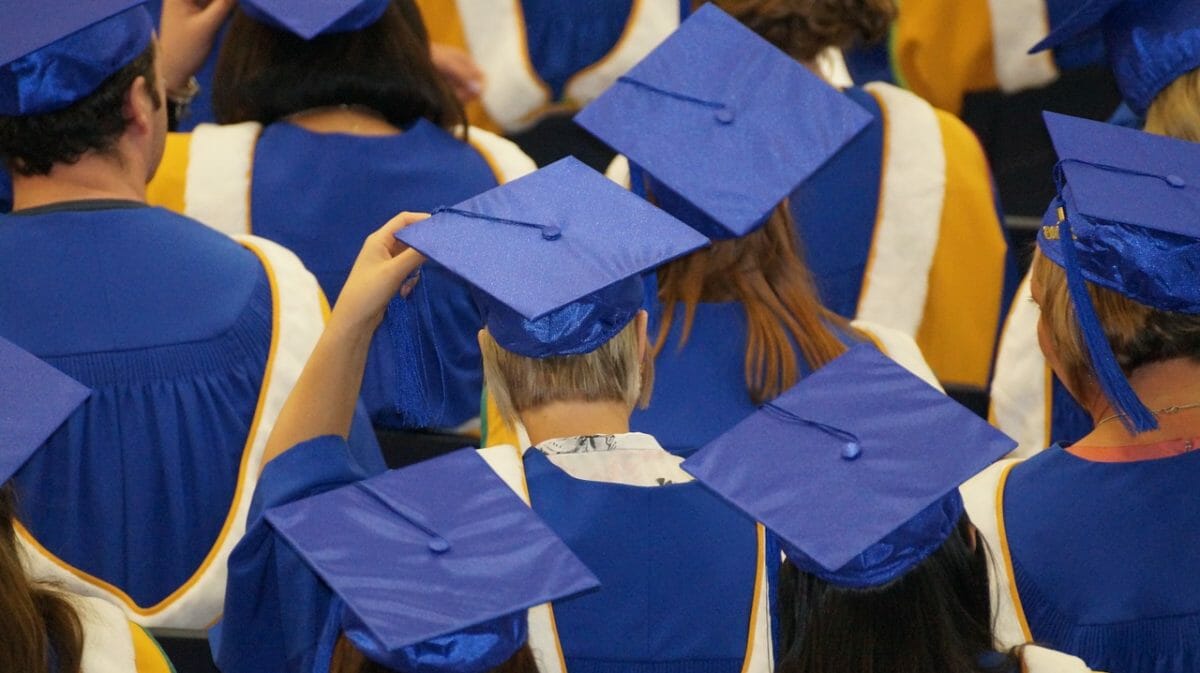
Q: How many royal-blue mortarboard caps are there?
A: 9